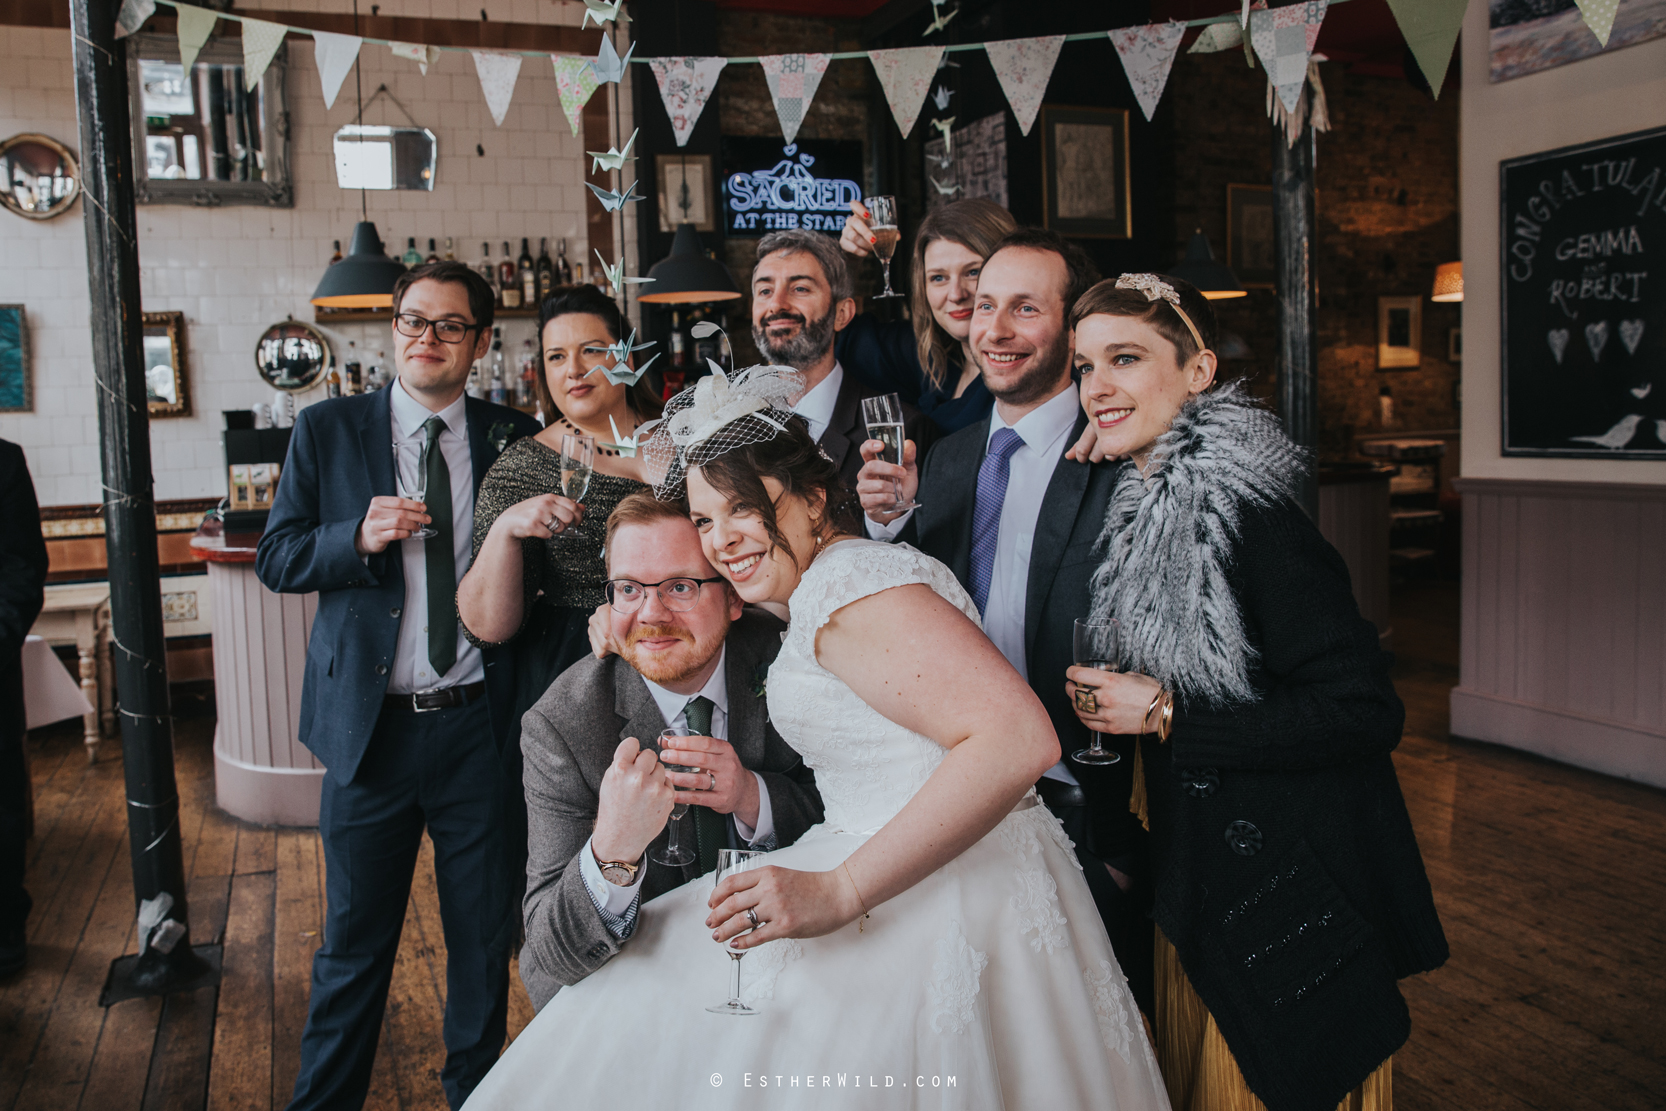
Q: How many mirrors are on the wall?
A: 5